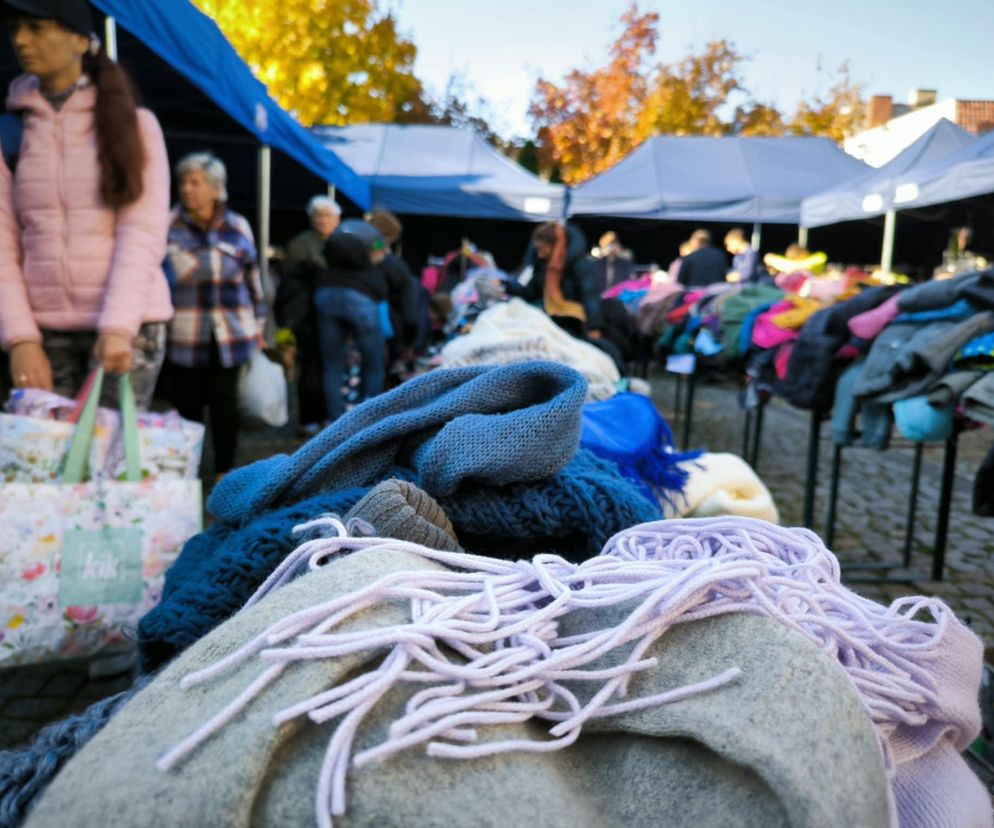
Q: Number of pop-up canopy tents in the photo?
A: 5